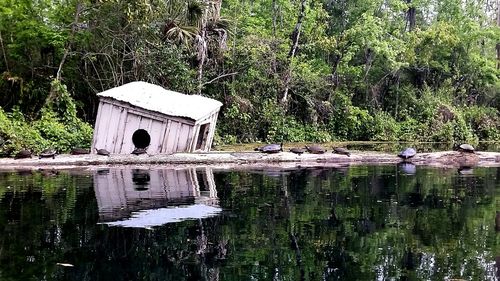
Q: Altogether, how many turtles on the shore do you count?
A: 11